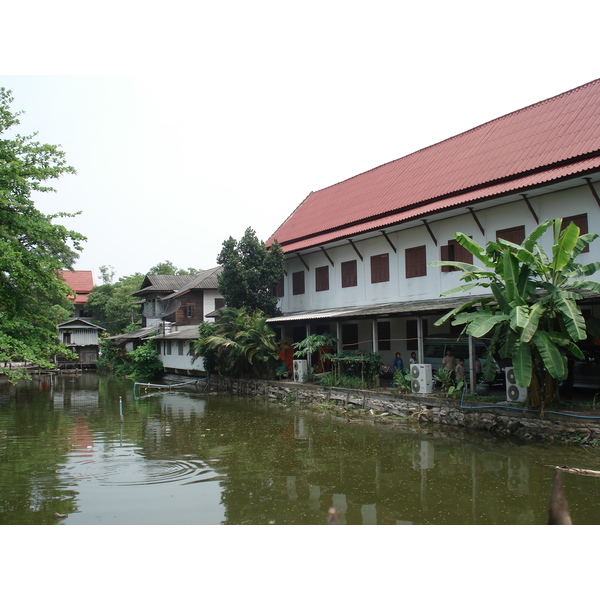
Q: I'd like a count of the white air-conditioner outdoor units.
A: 3